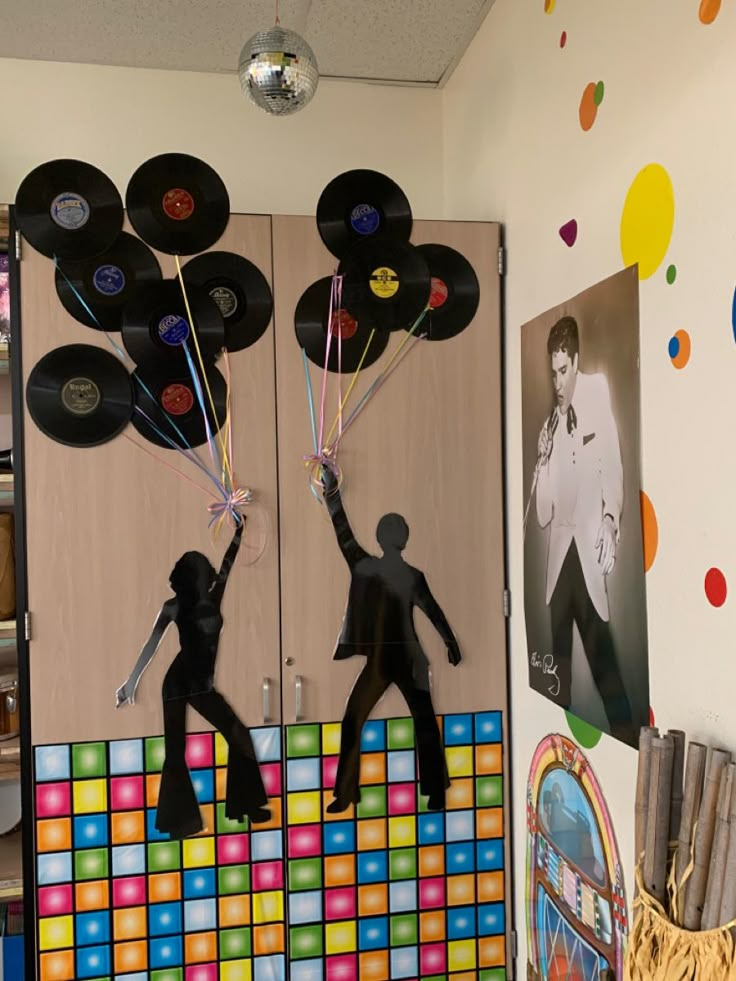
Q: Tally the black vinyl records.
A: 11